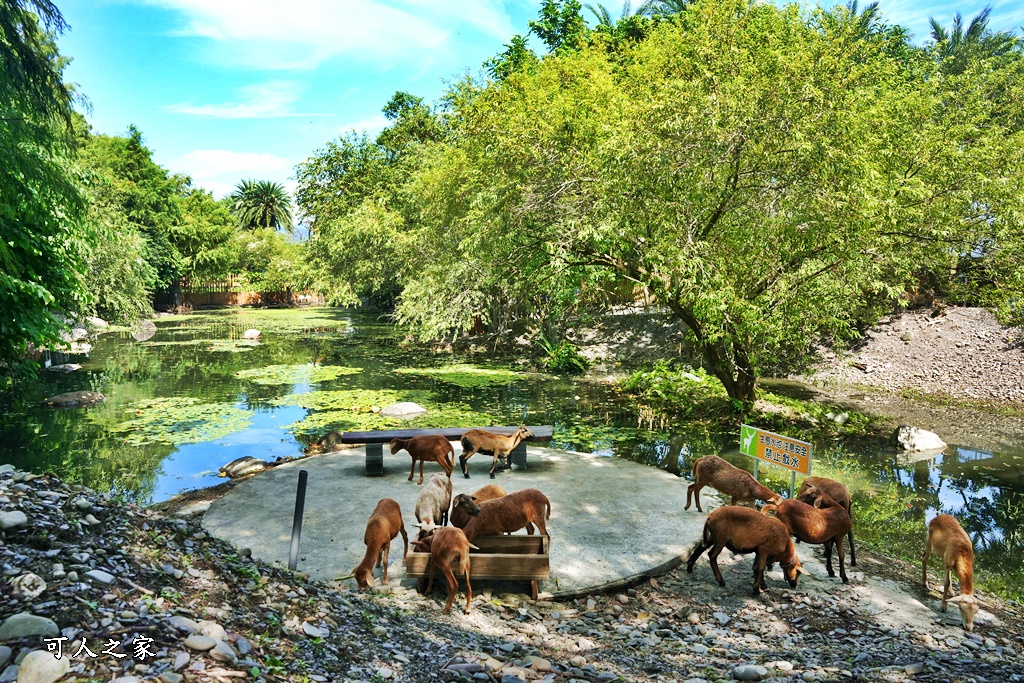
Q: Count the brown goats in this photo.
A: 11